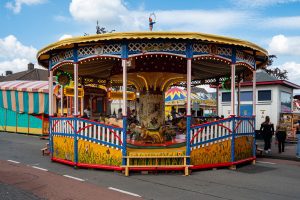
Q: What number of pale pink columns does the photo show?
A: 6